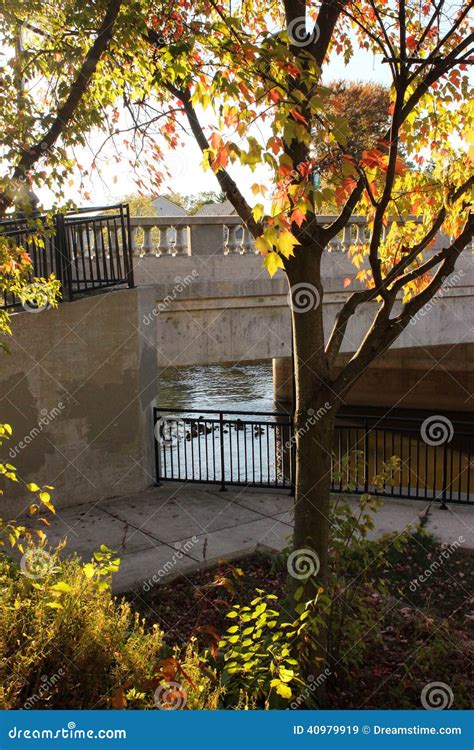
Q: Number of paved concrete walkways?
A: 1